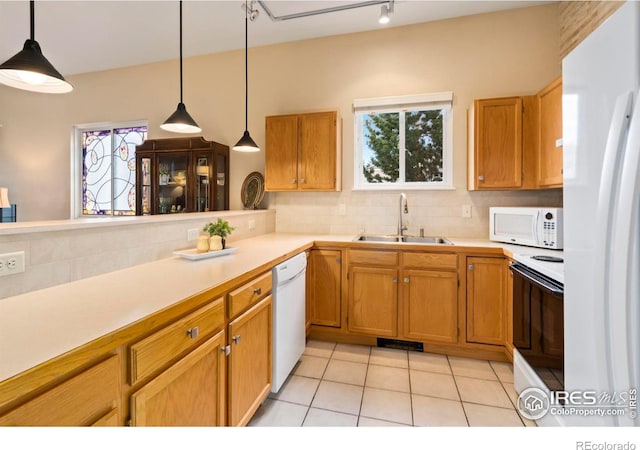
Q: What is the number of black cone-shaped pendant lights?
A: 3